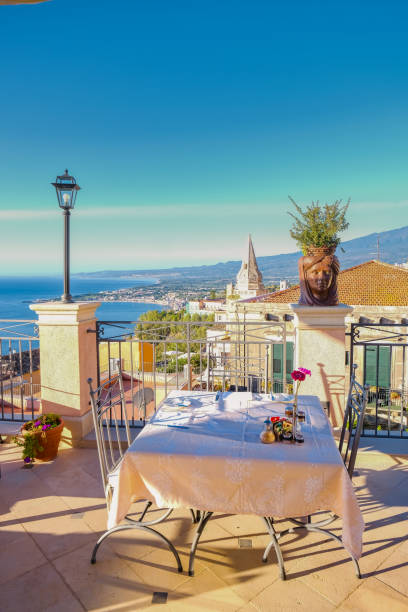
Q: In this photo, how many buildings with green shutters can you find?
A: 1